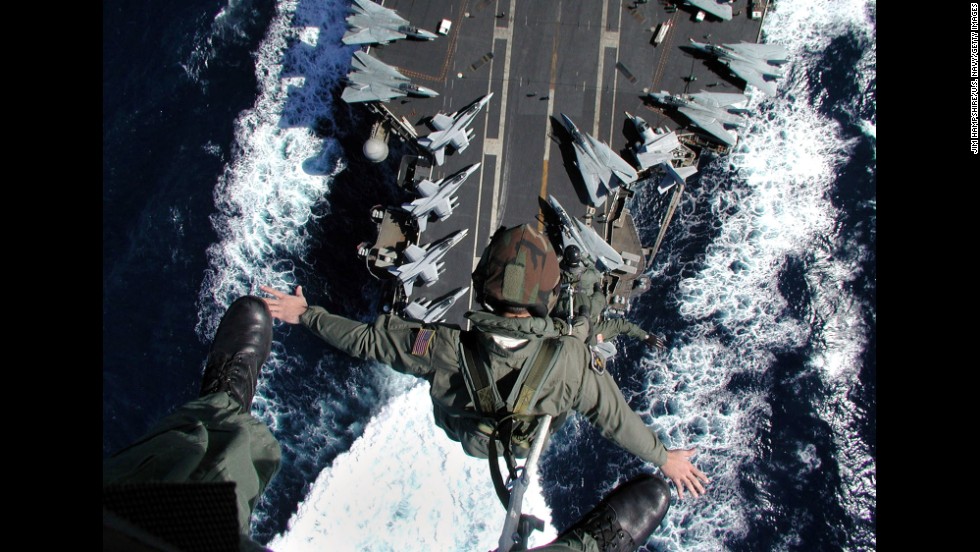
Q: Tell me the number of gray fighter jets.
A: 12